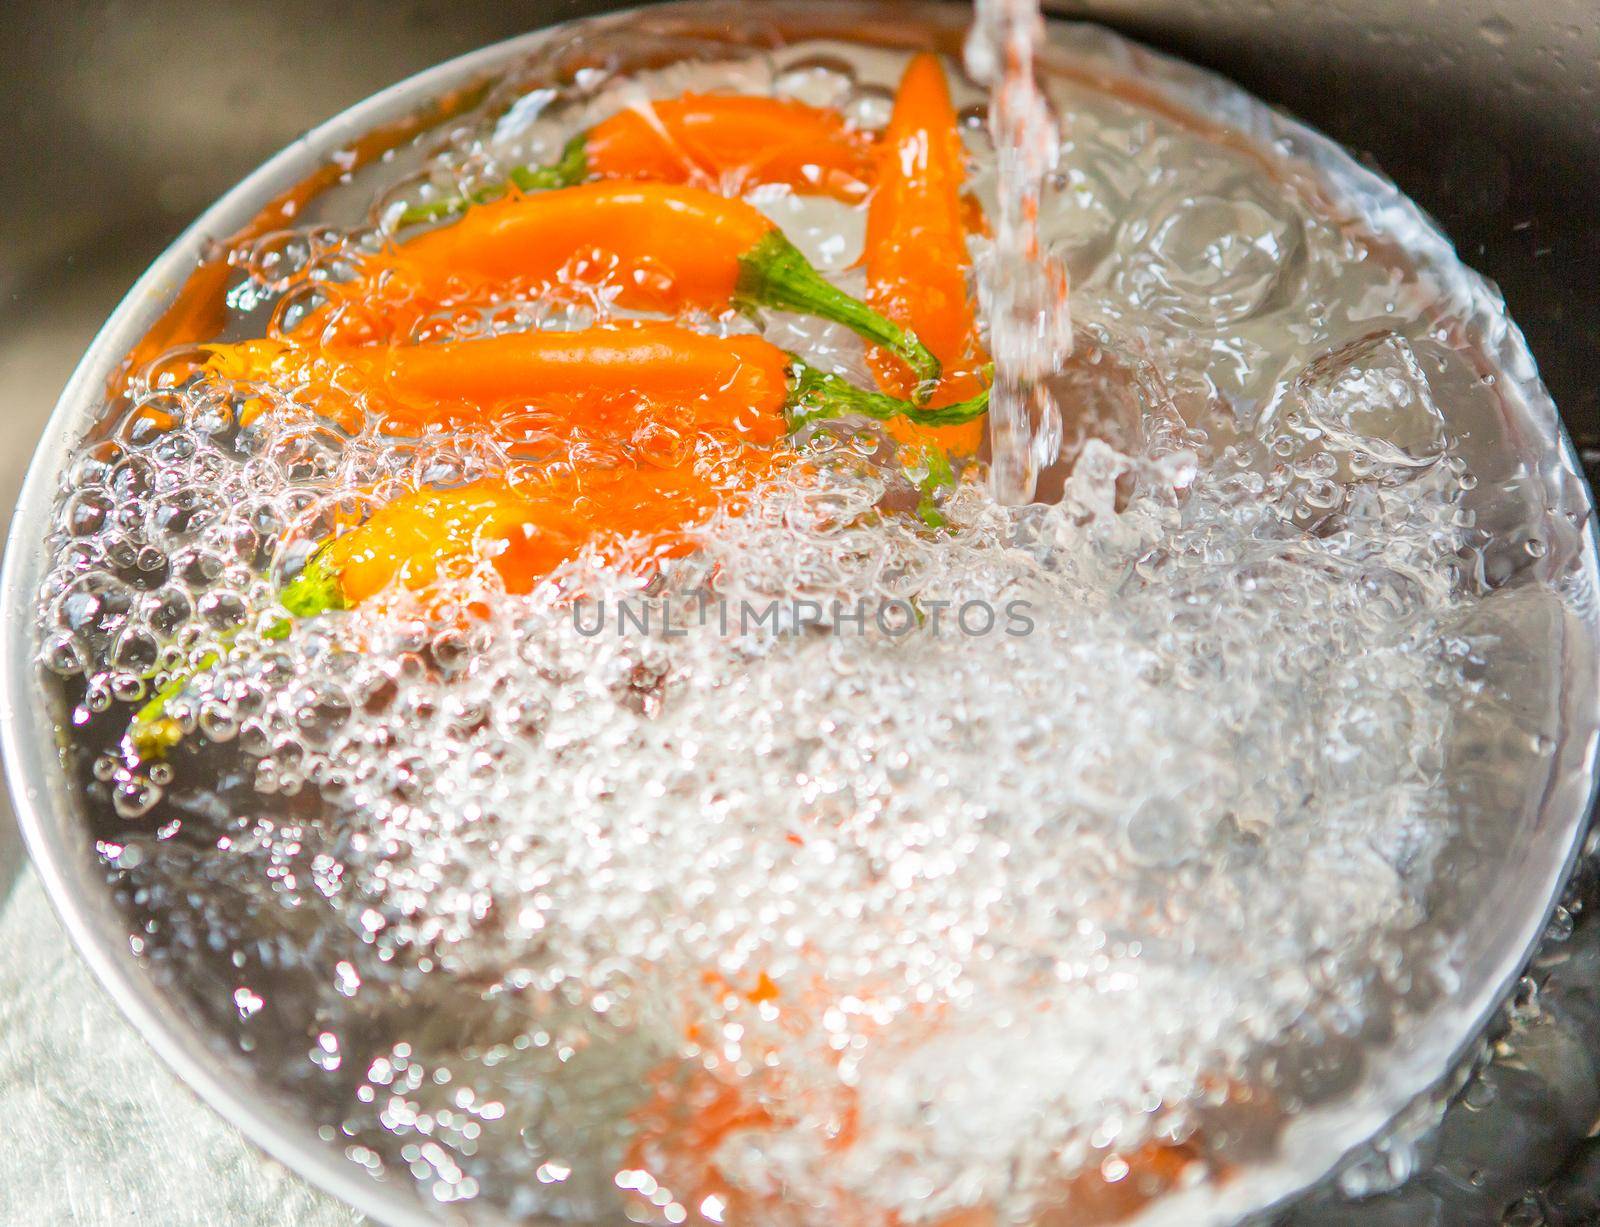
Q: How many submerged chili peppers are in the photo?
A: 5